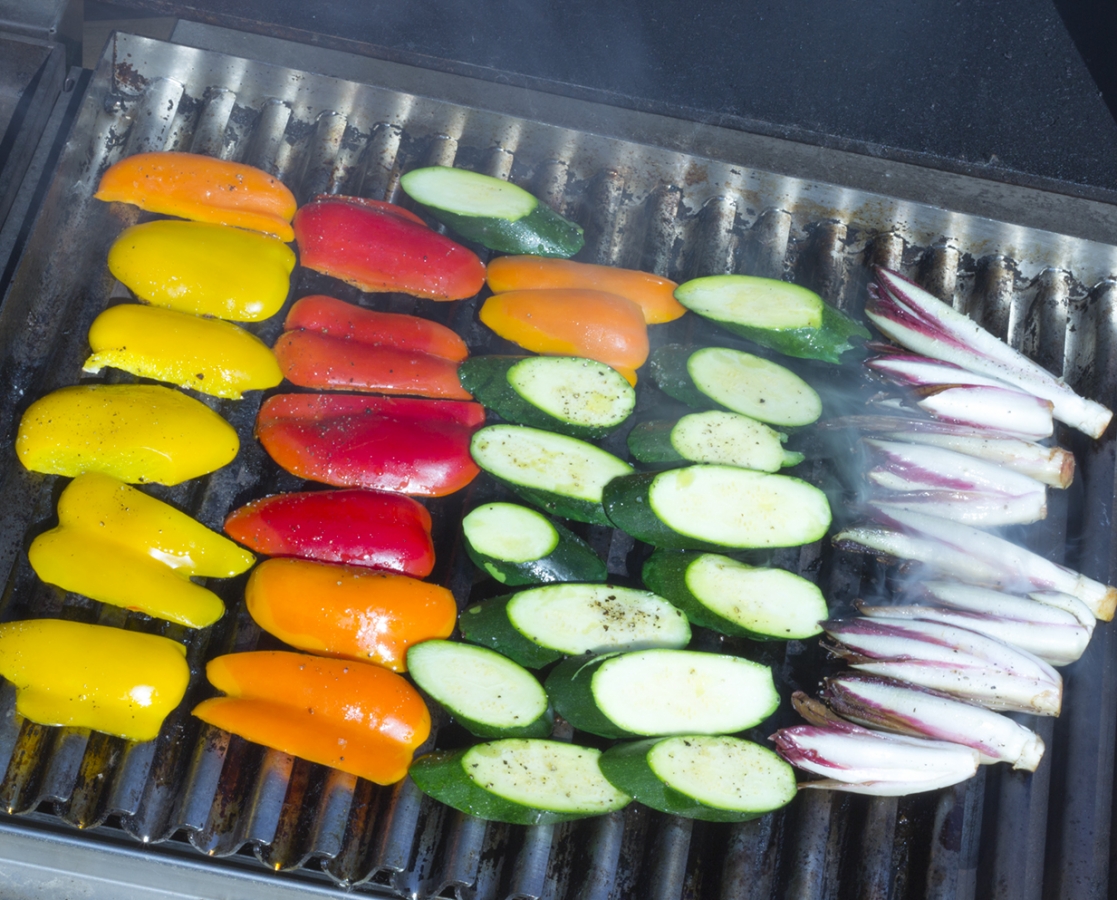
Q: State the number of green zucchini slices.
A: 14